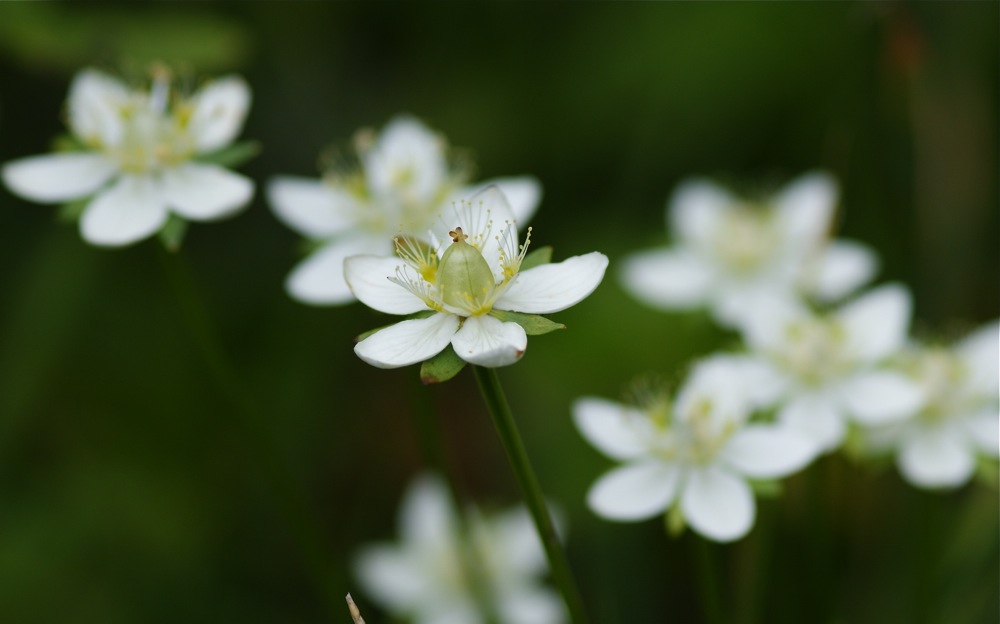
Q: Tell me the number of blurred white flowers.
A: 7